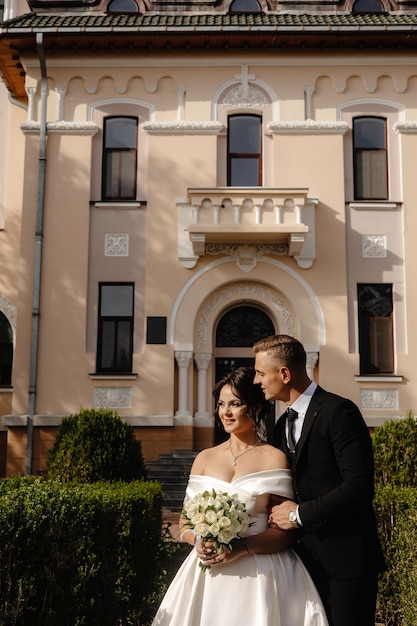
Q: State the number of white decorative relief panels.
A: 4